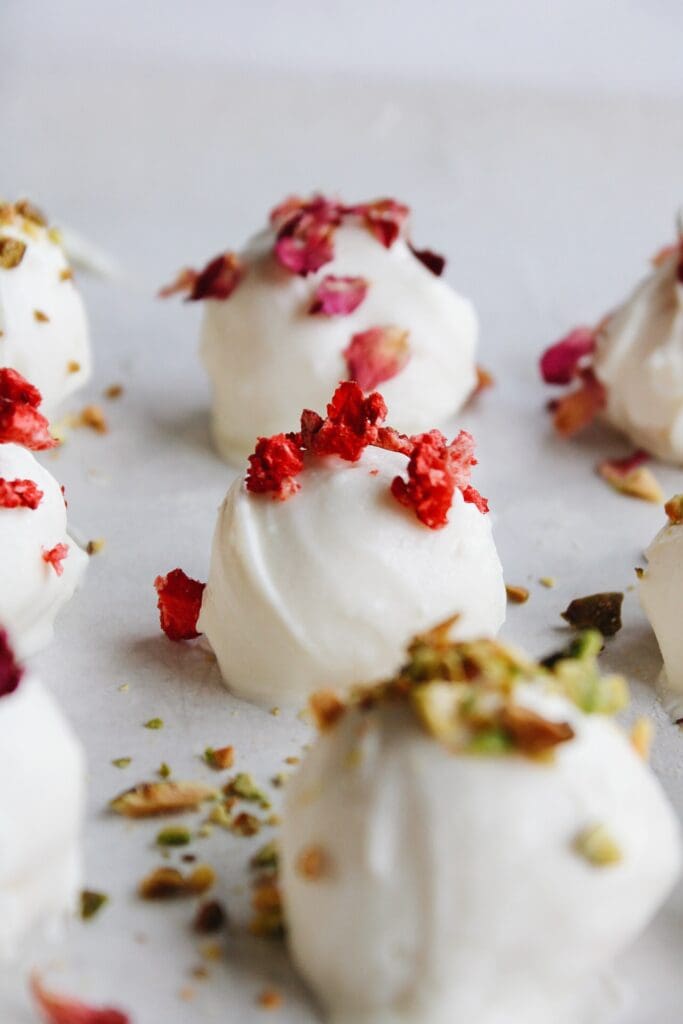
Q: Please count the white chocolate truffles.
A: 8